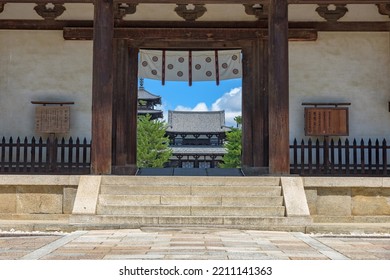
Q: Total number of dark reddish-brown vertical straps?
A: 3